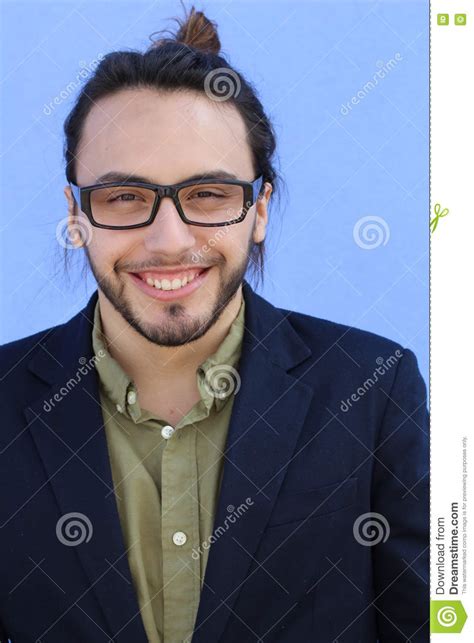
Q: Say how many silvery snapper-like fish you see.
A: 0